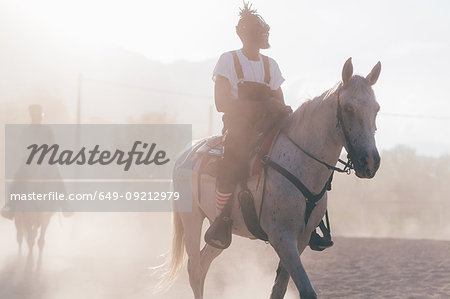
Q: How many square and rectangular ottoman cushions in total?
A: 0